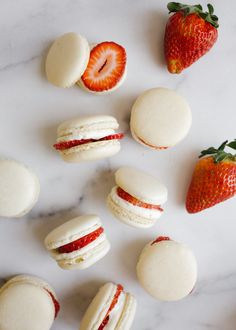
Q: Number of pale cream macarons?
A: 9